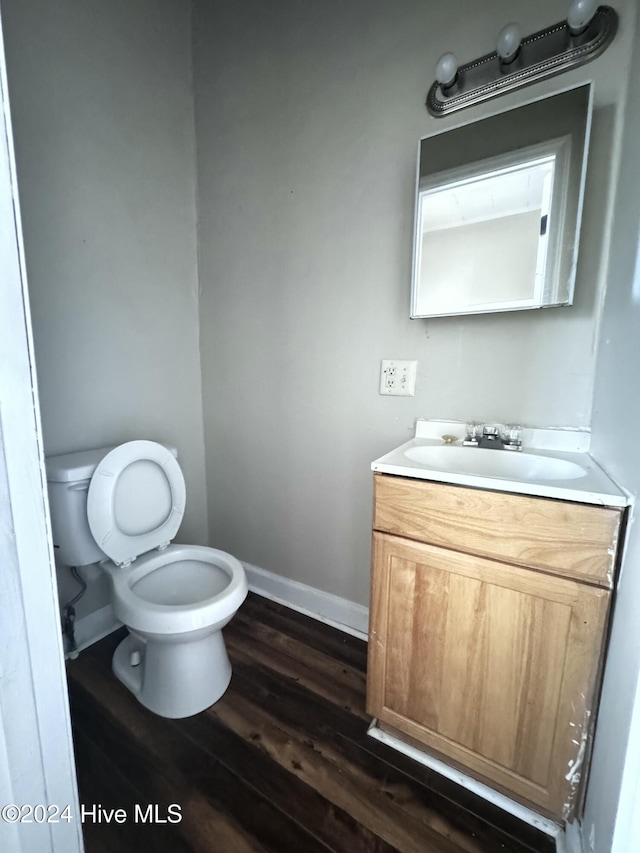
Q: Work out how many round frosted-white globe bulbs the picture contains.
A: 3